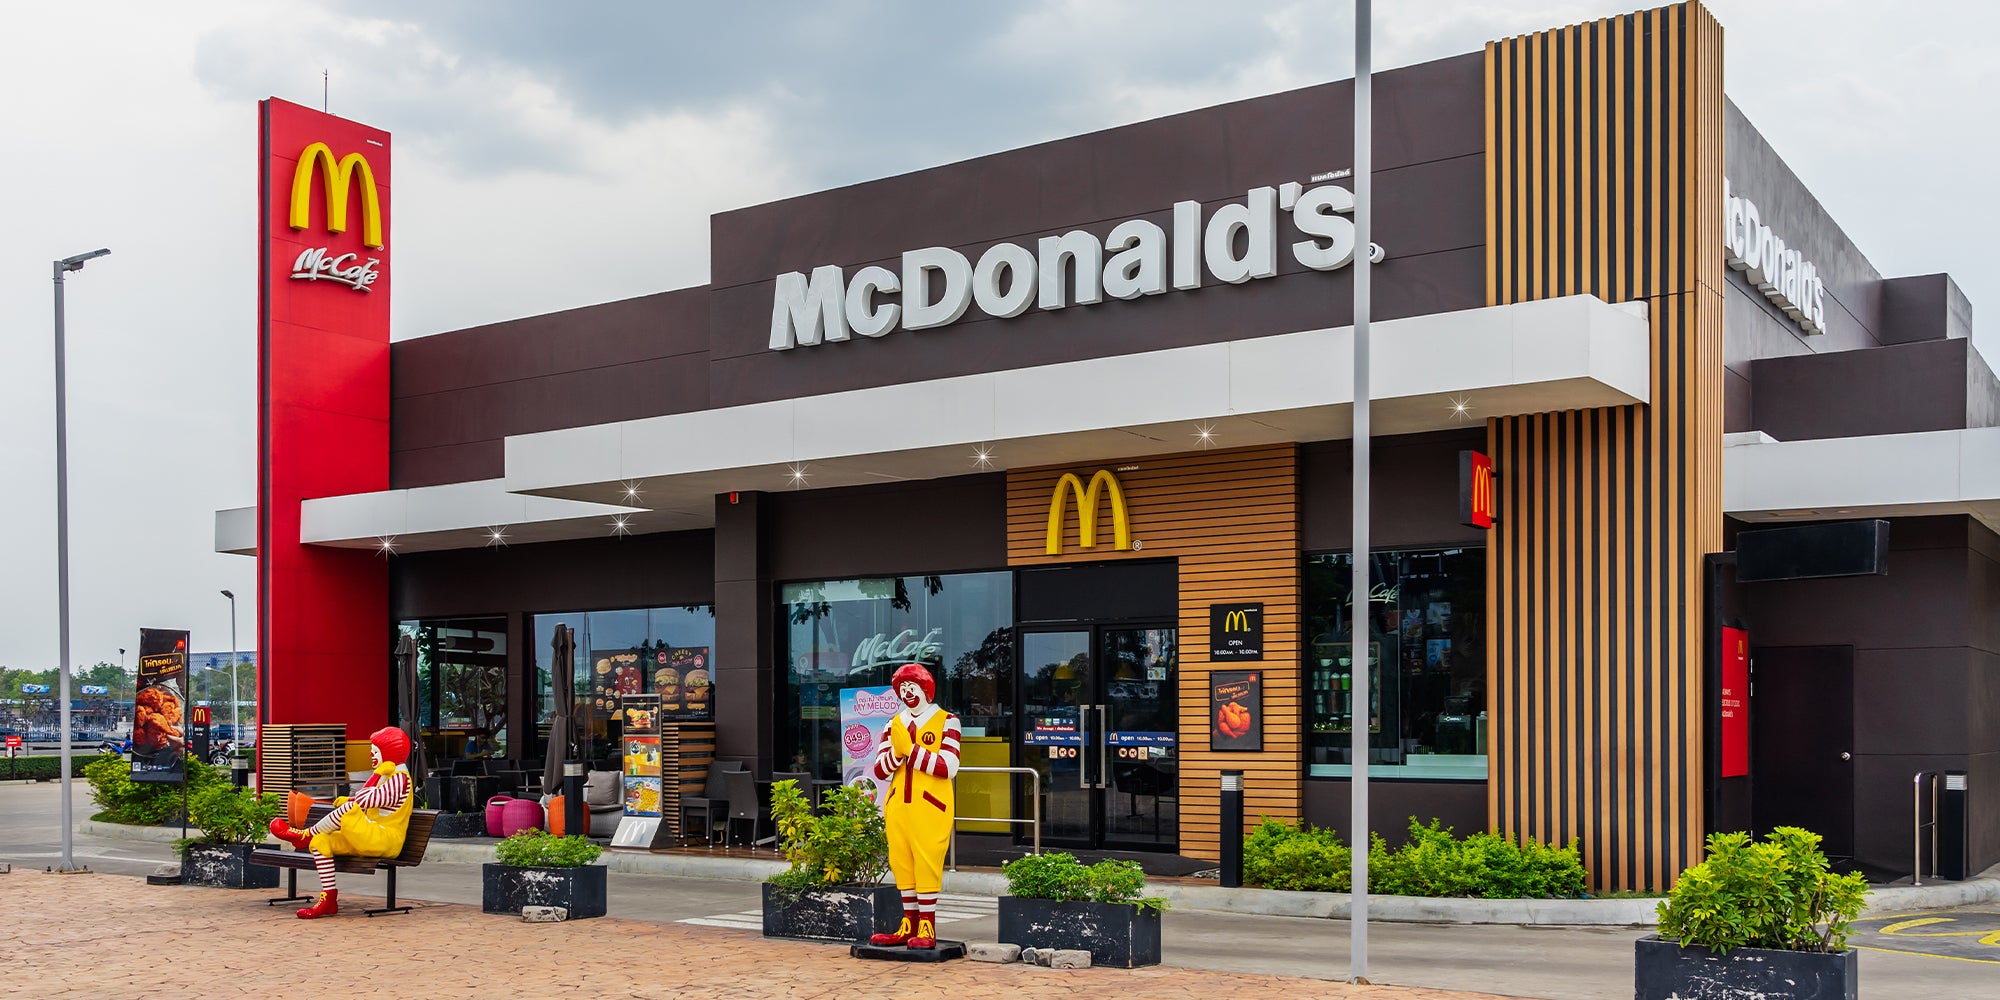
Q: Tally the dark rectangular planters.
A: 5